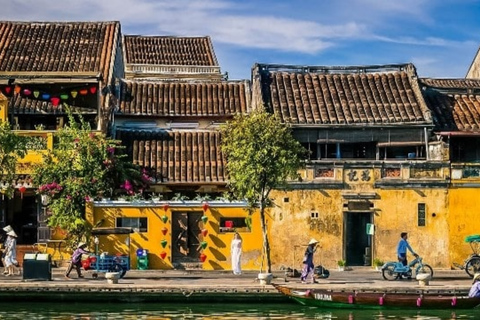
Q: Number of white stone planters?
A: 3